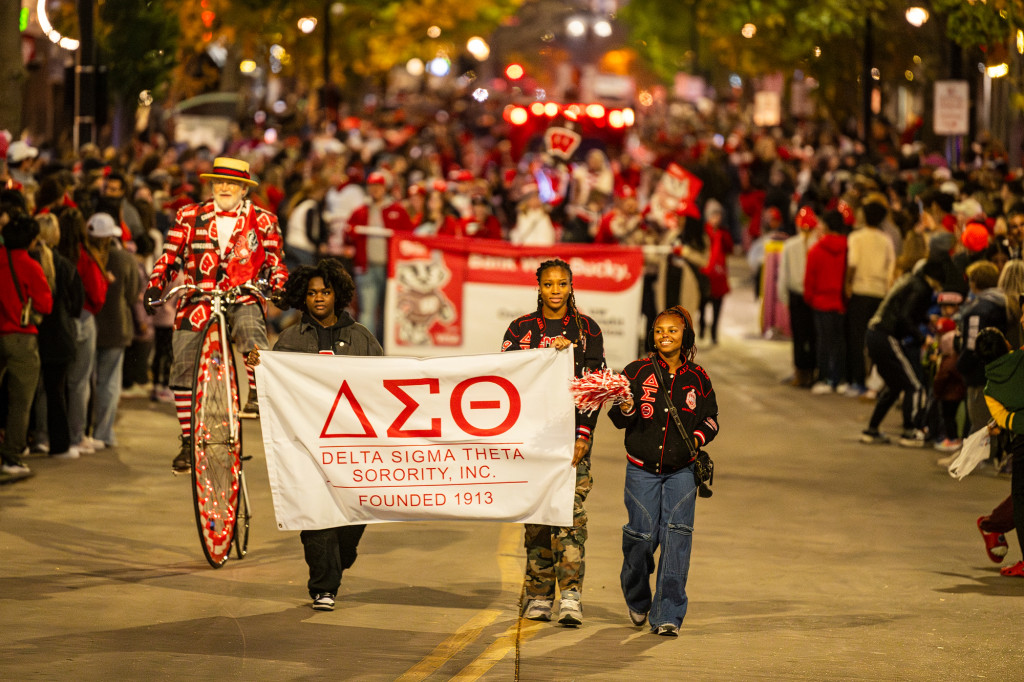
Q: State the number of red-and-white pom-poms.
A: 1